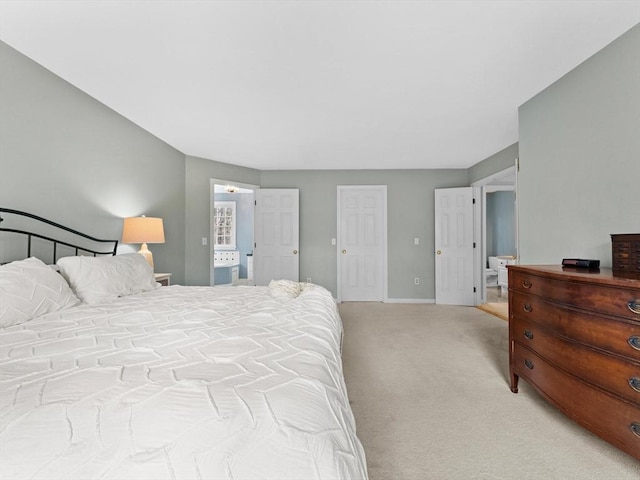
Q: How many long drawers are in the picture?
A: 4